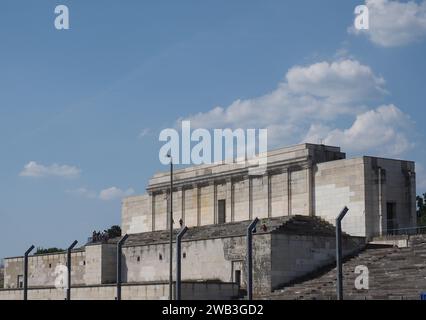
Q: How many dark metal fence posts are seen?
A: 6